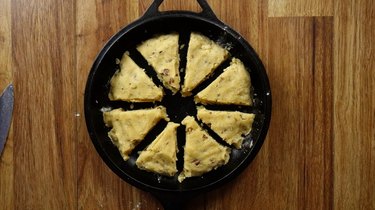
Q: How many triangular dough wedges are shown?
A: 8